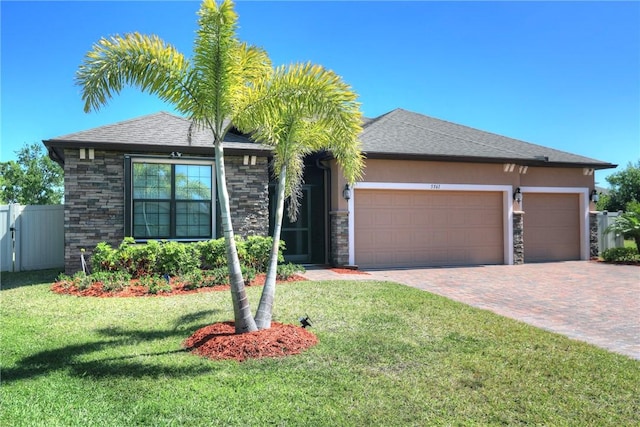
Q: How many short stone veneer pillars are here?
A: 3